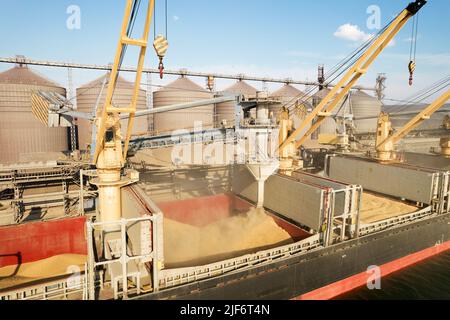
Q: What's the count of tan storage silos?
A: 7